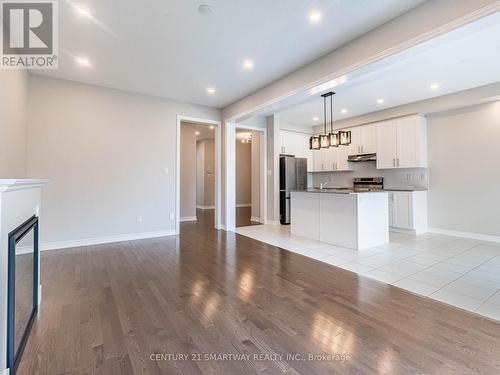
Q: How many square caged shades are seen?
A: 4